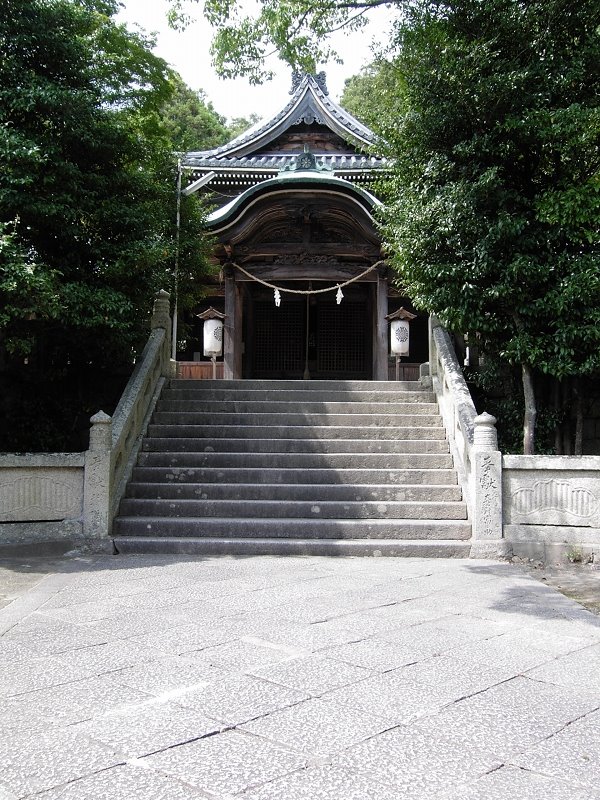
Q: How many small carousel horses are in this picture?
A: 0